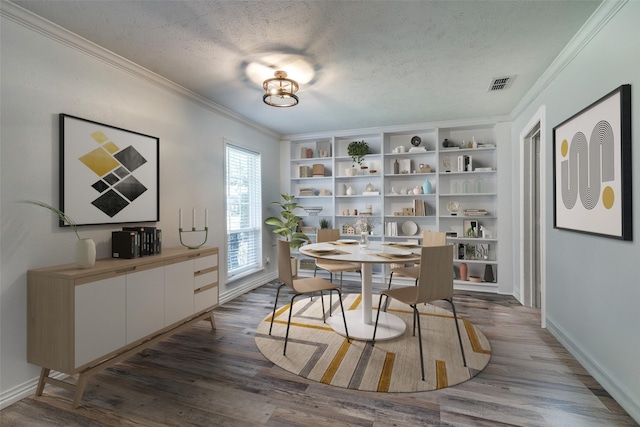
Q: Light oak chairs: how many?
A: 4